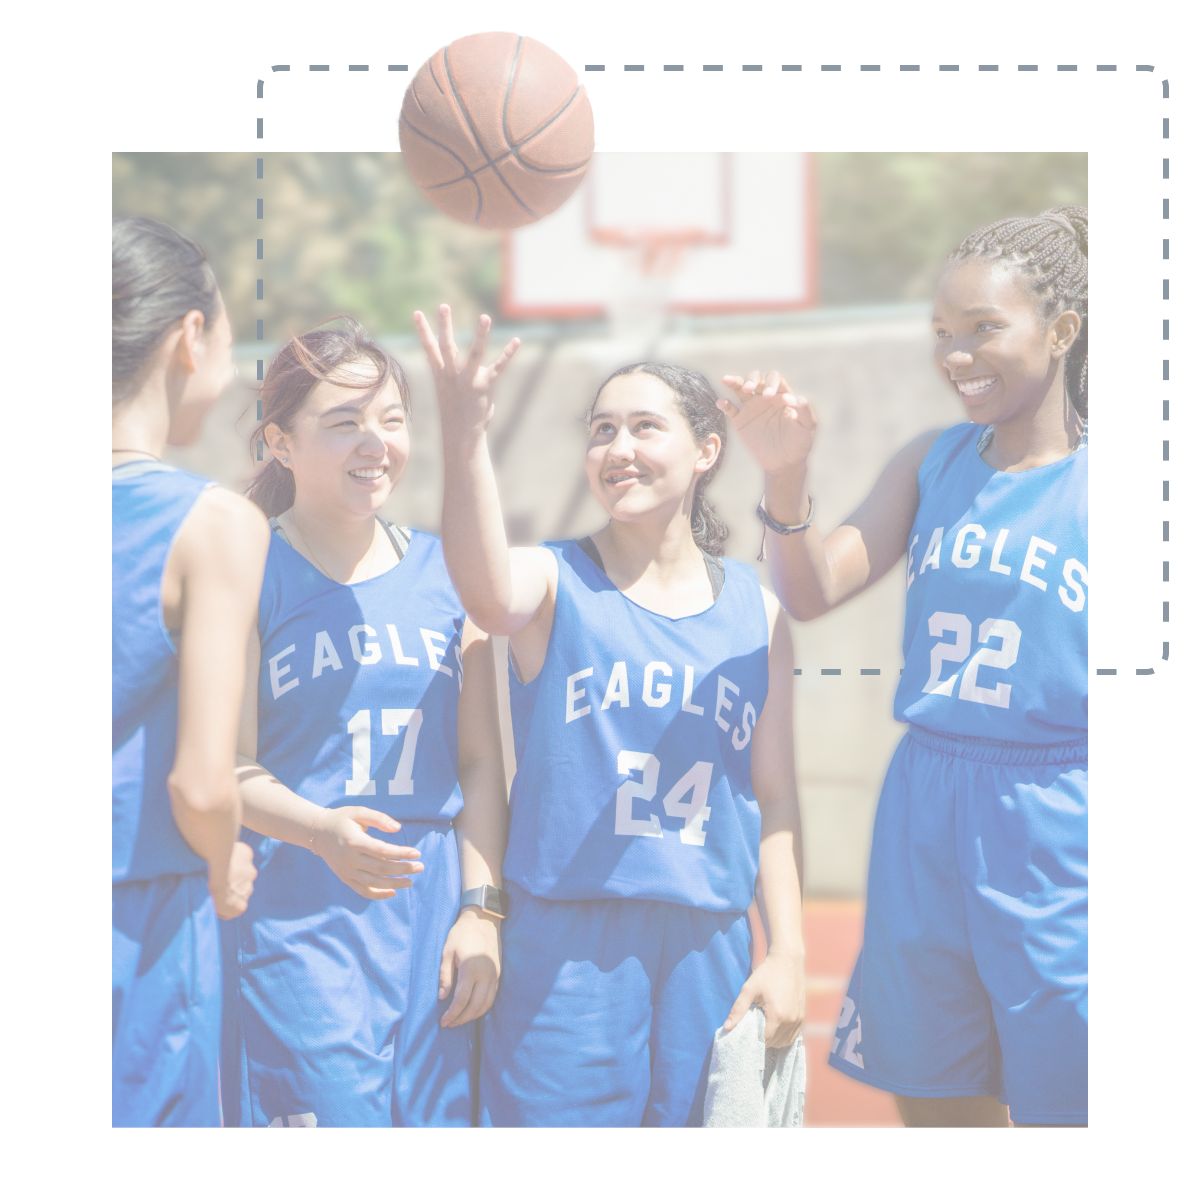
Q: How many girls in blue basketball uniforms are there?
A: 4